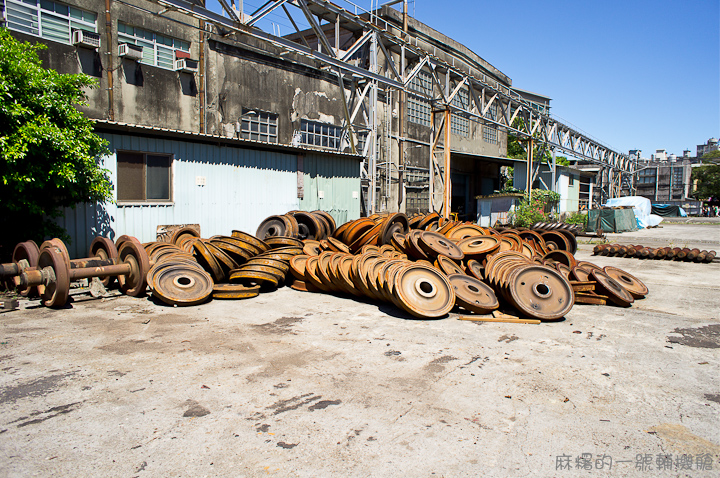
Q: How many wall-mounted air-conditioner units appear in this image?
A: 3